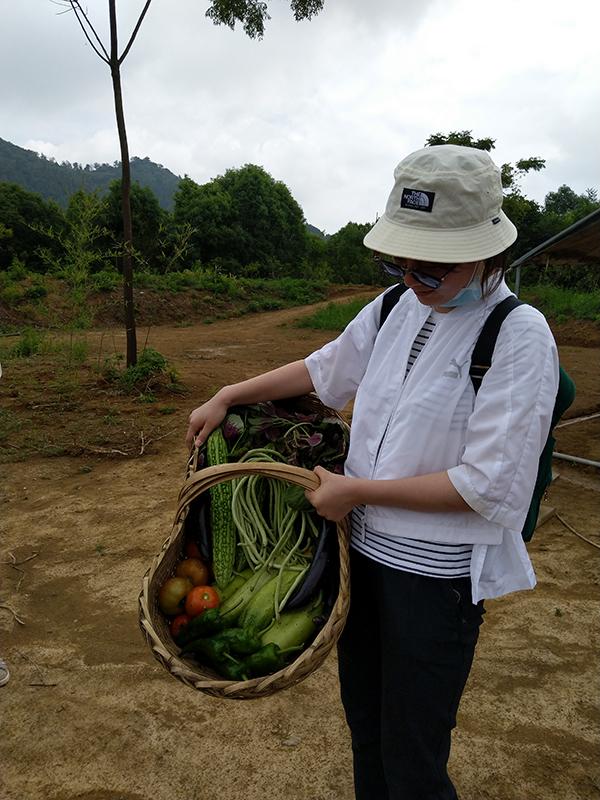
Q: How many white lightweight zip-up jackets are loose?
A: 1